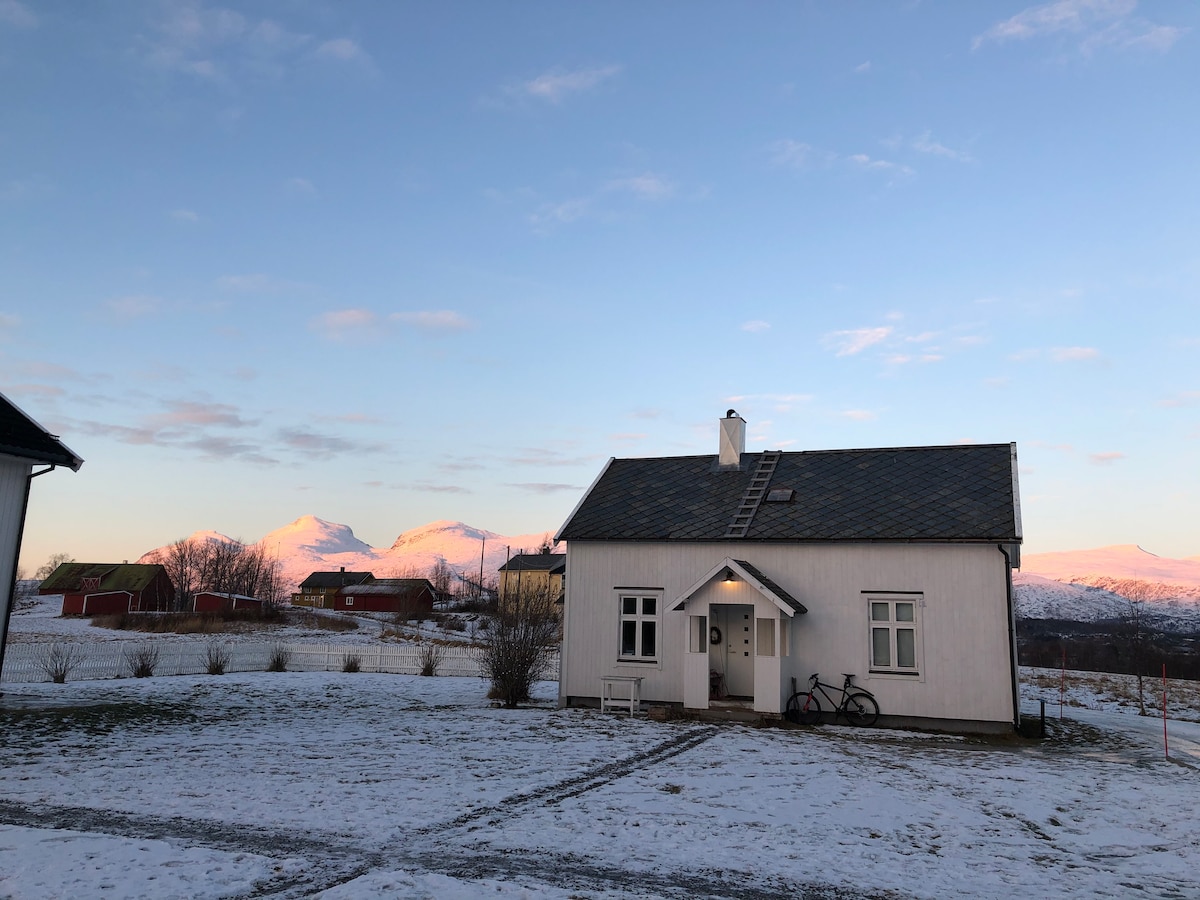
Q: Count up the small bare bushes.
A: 6